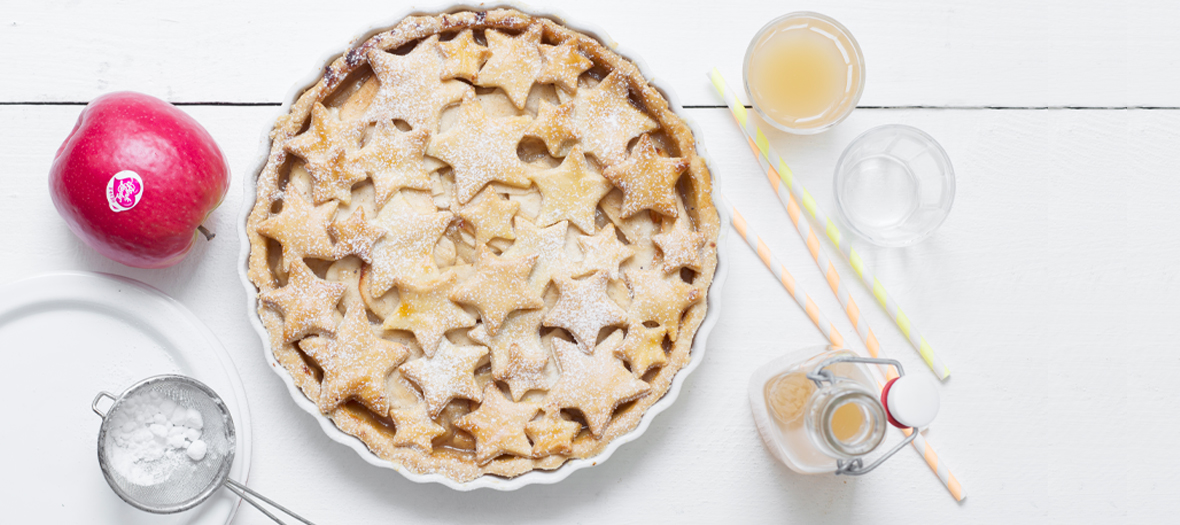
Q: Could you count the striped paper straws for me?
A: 3